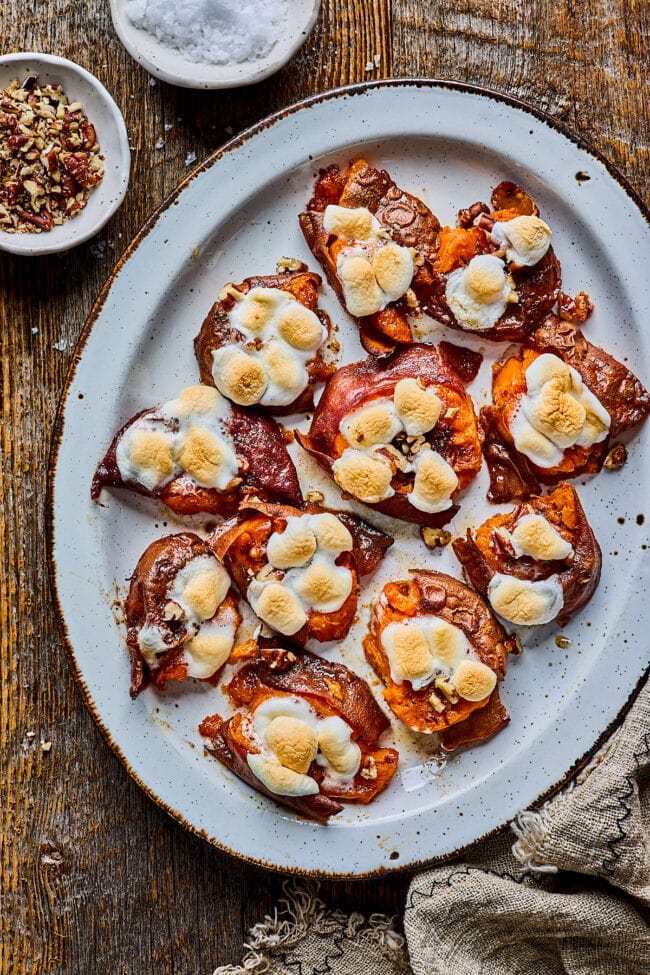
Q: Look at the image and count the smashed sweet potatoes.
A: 11